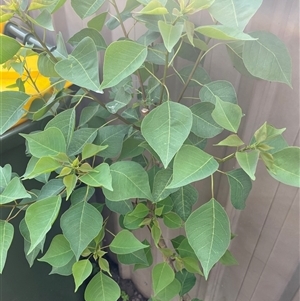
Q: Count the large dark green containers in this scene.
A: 1